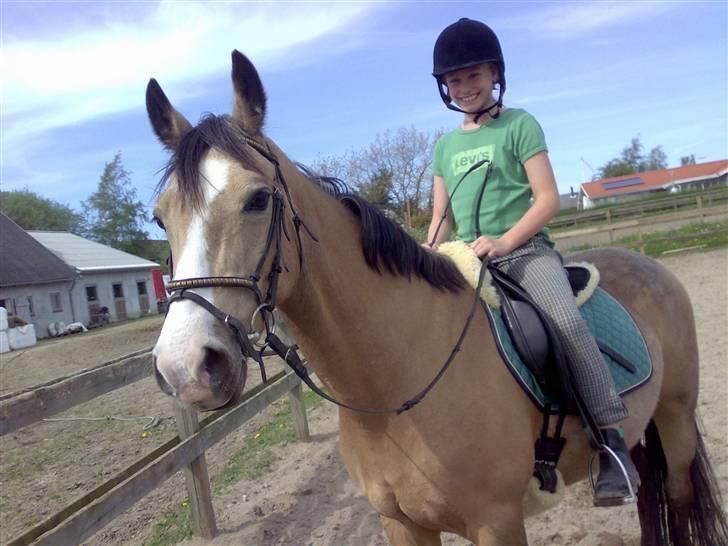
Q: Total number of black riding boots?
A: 1